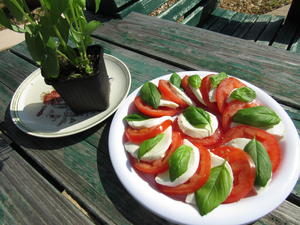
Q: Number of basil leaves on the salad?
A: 12